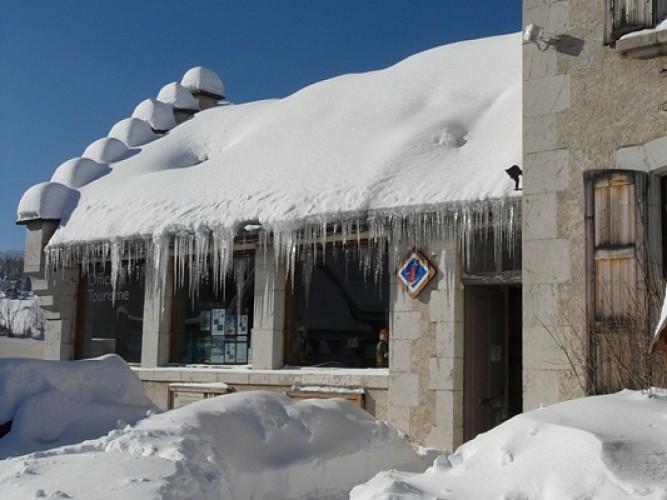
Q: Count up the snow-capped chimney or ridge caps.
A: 7